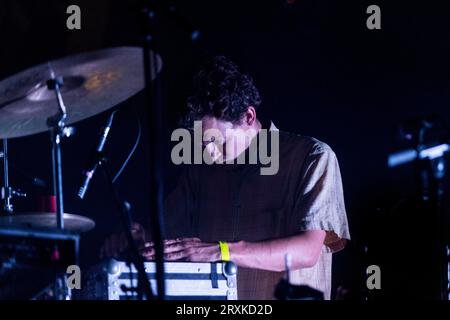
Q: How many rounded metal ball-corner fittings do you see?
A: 2